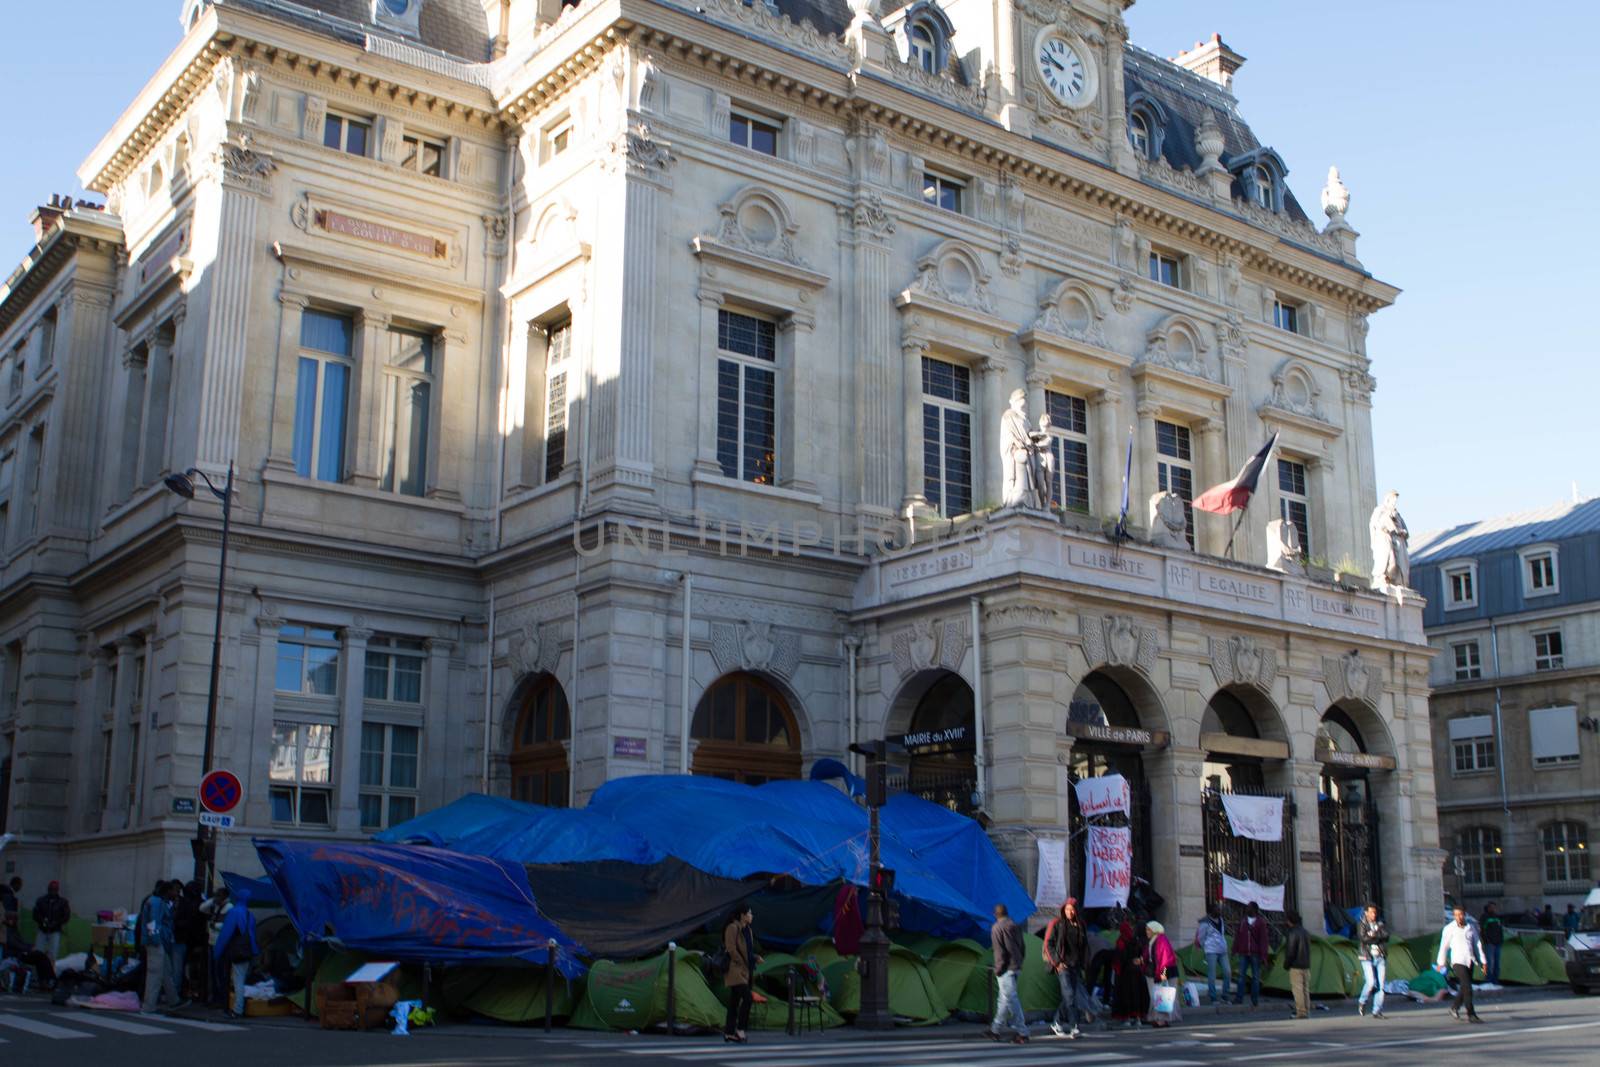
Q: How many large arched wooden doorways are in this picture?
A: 2